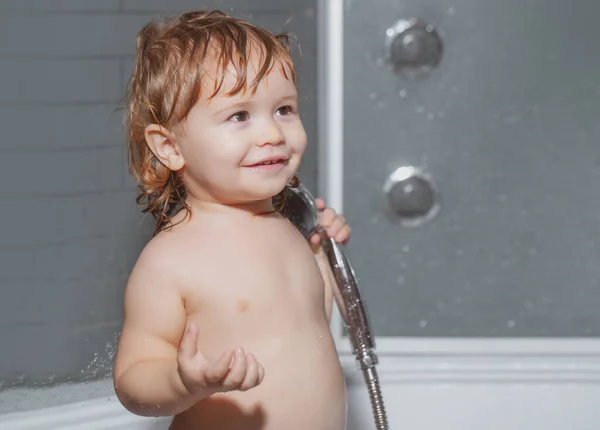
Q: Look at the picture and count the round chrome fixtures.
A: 2